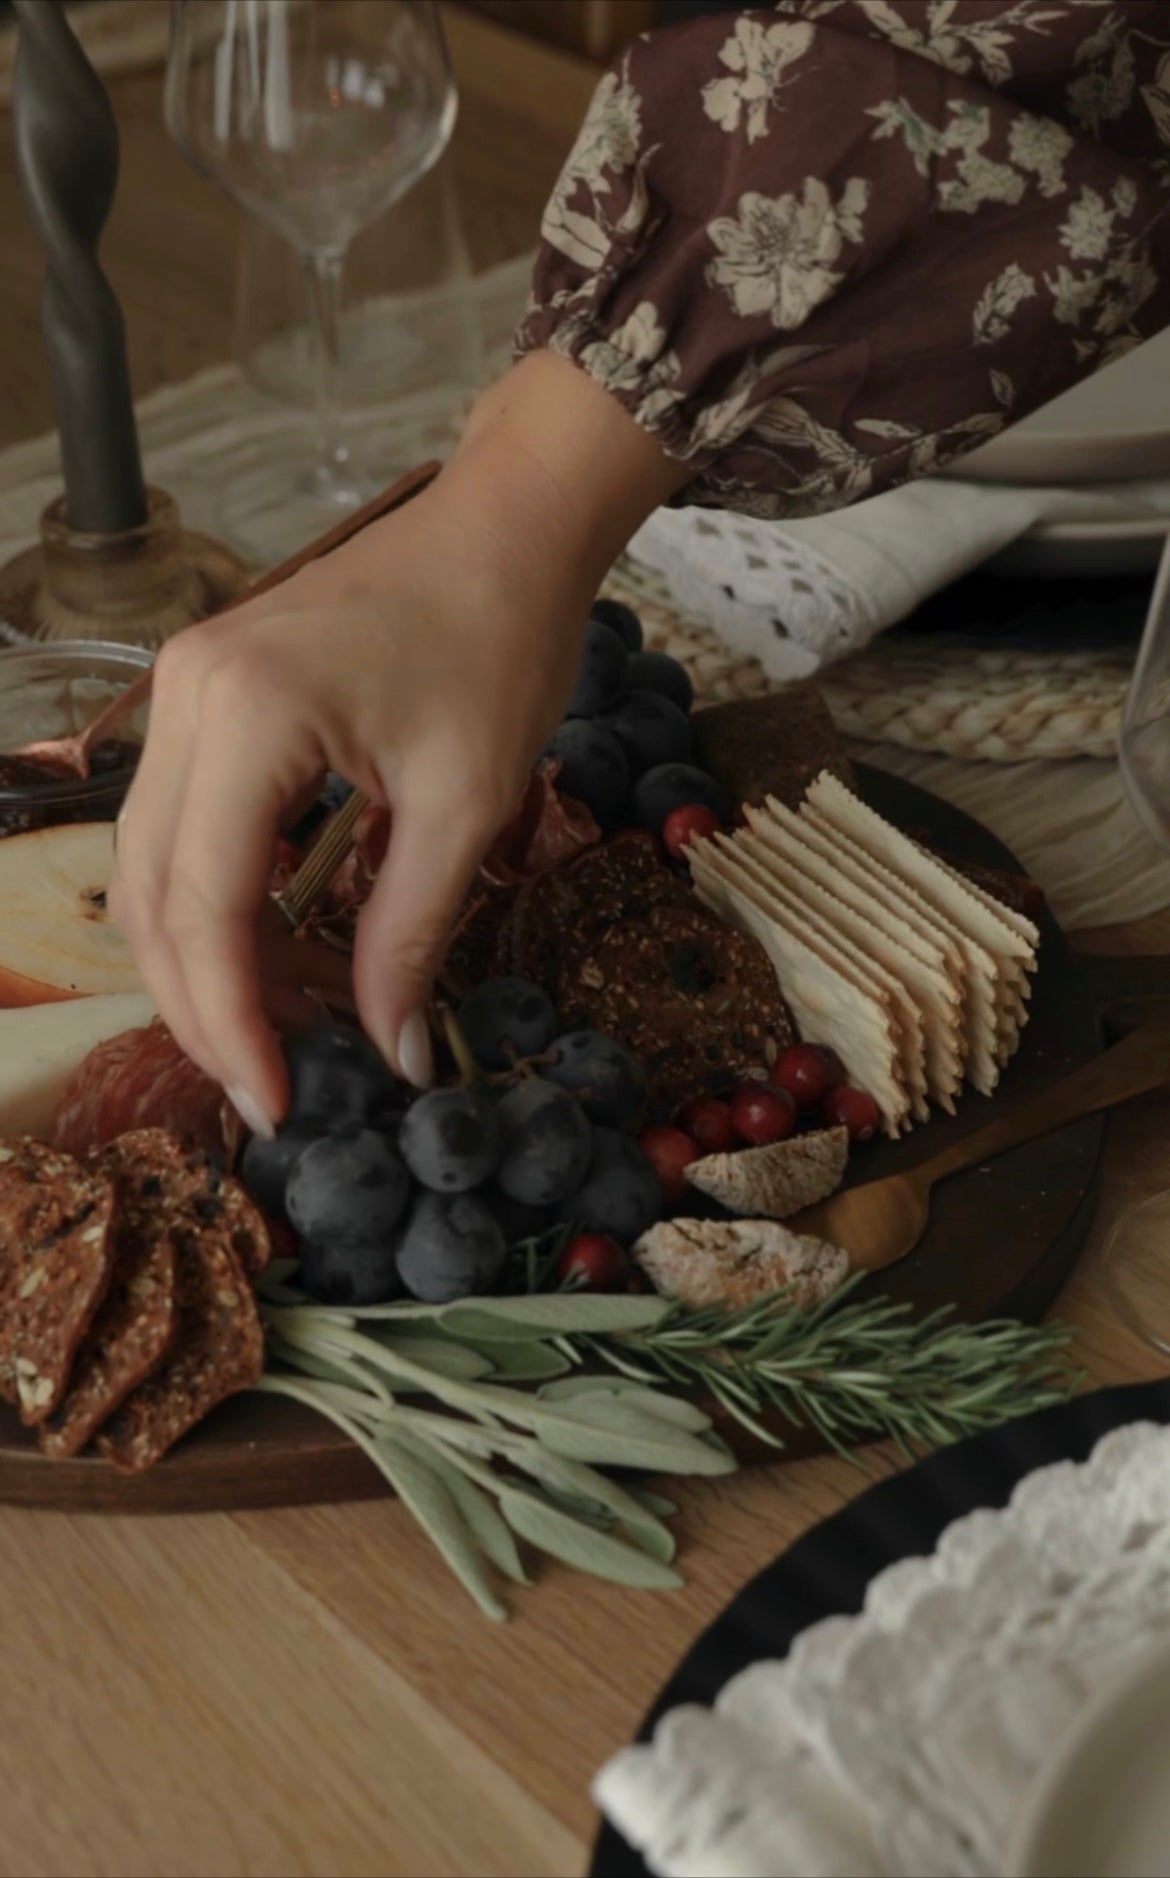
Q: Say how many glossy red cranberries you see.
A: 7